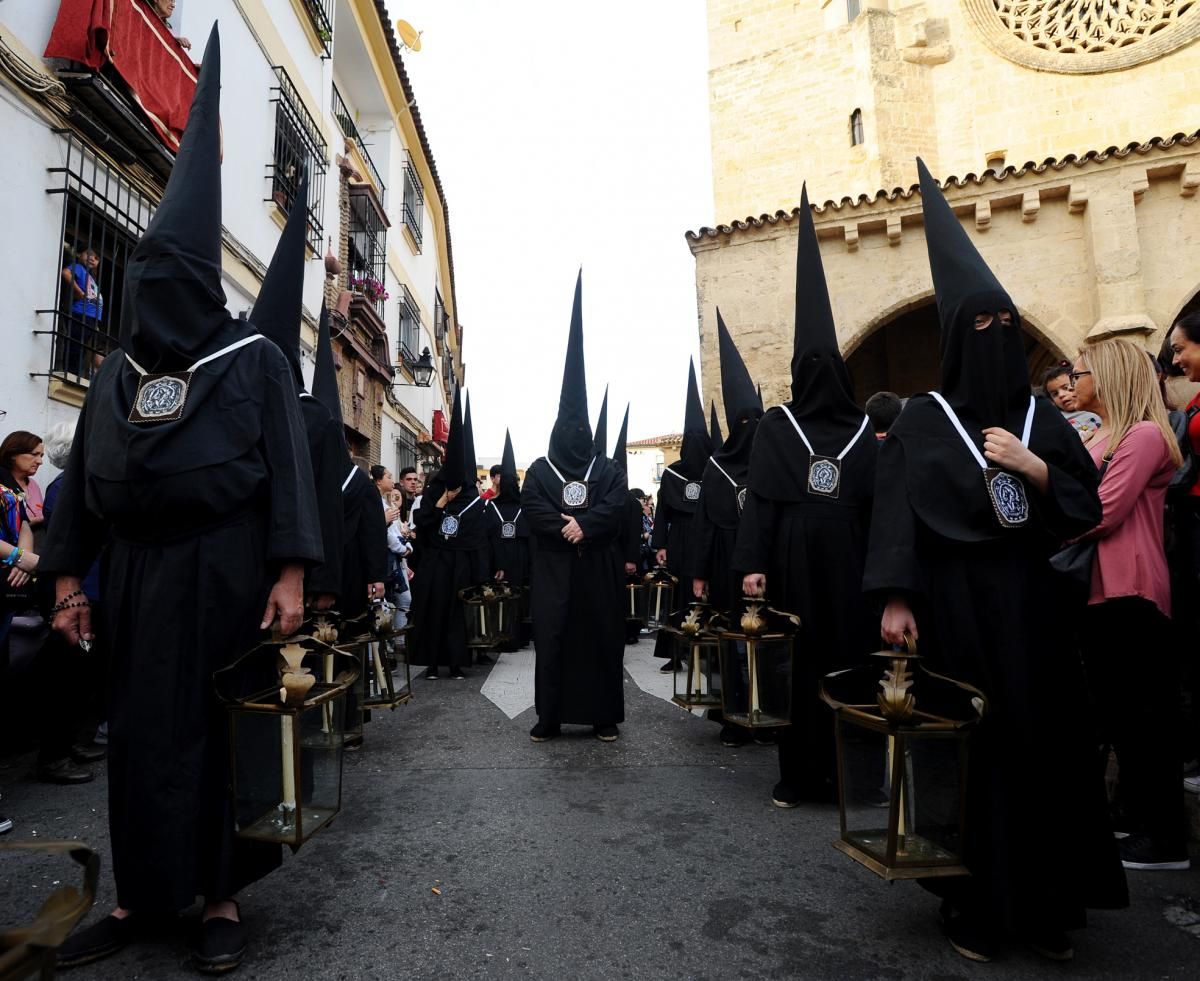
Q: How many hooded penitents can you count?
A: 15